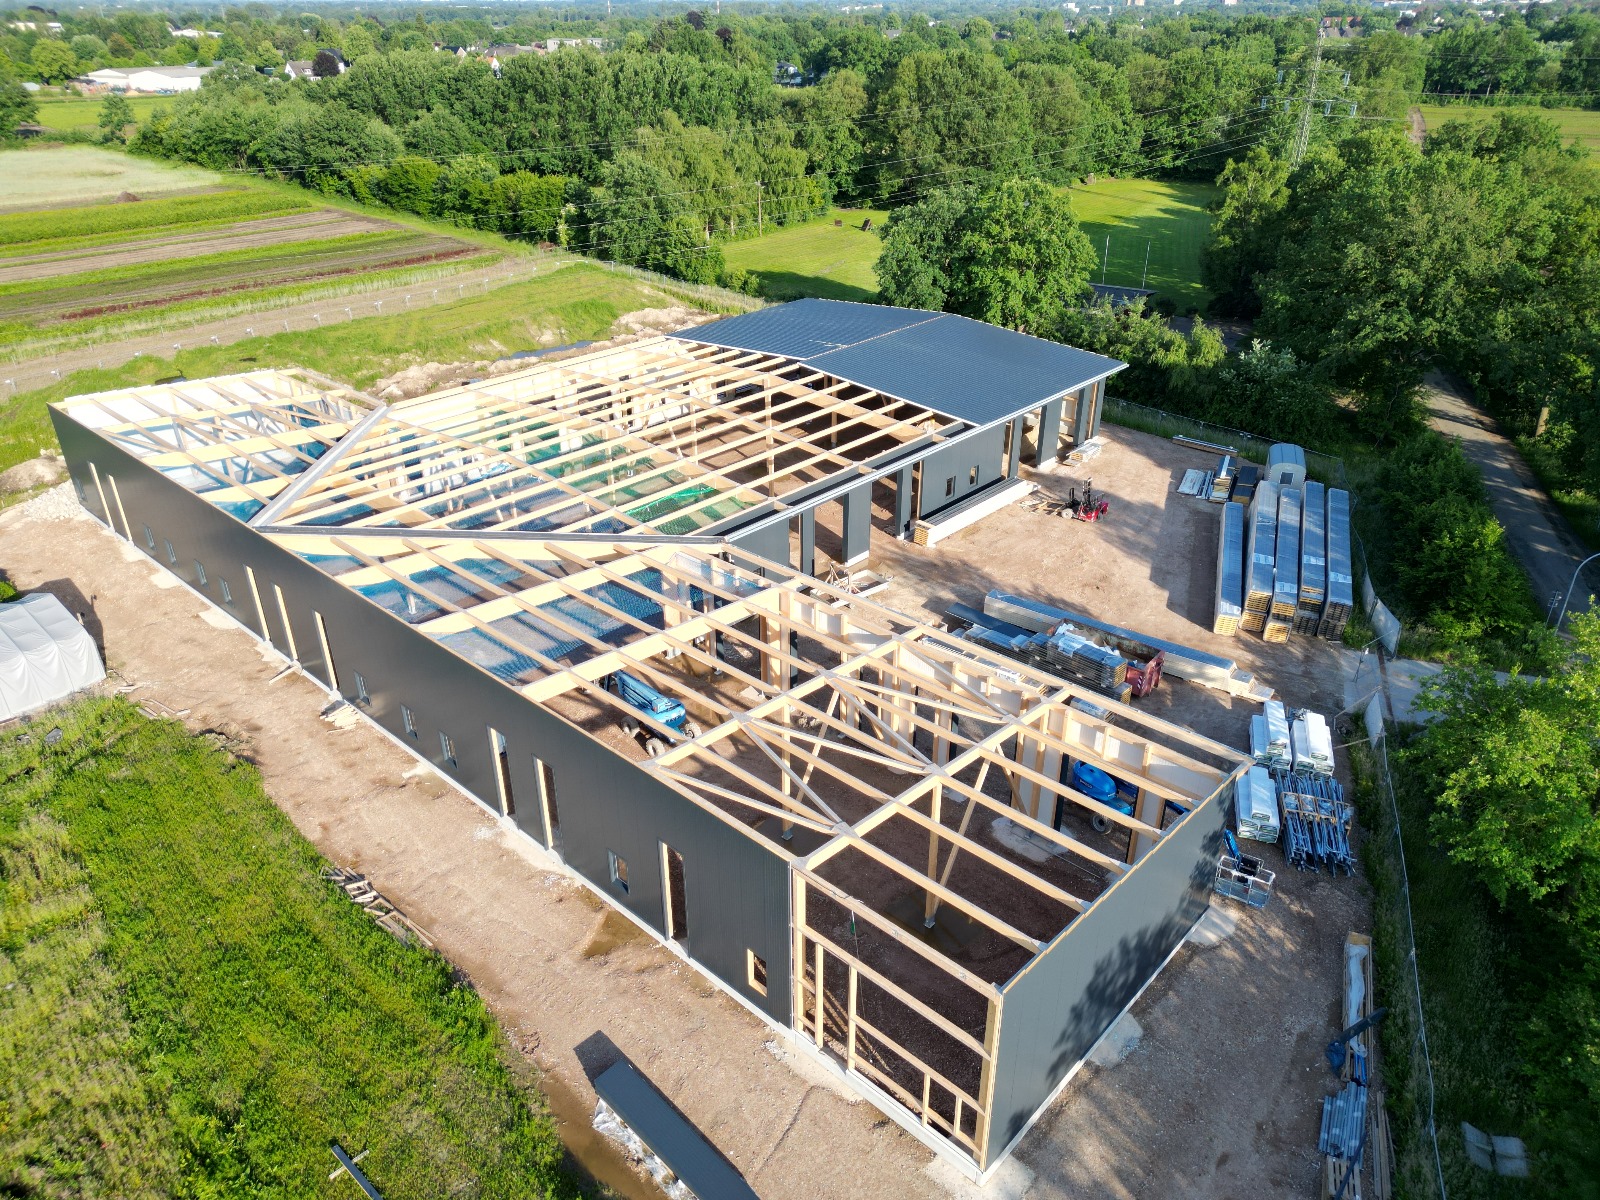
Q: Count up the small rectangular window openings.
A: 12